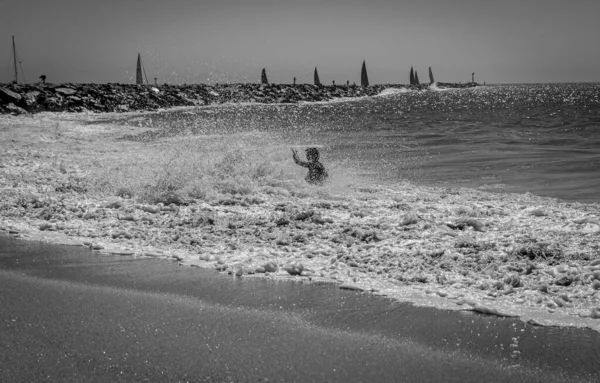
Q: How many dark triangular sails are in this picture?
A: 7